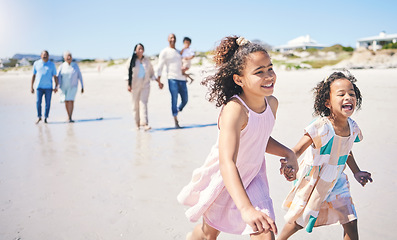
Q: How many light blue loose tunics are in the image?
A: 1